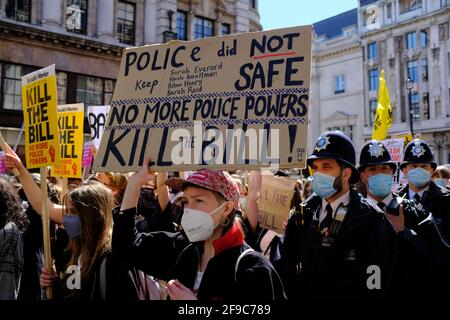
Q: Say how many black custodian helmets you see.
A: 3